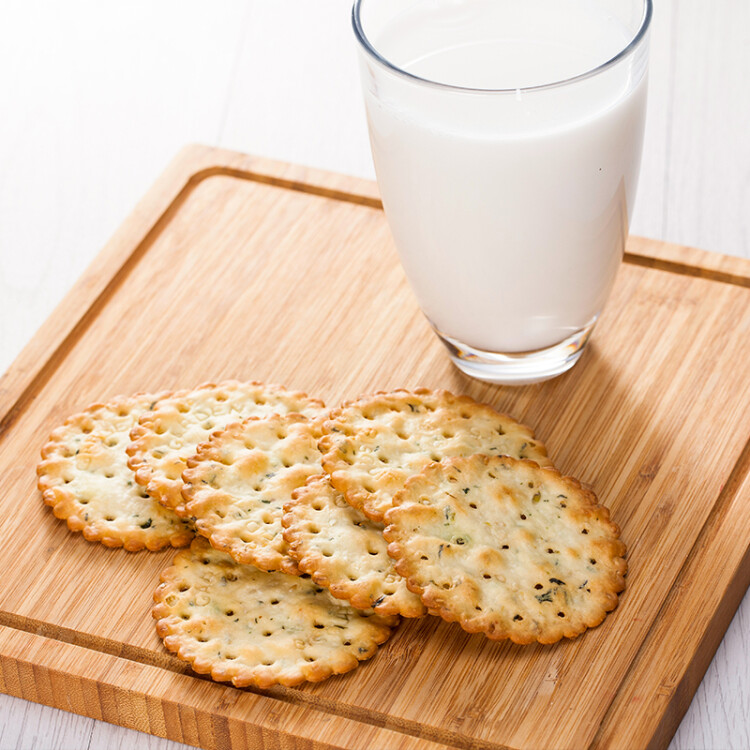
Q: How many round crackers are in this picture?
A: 7